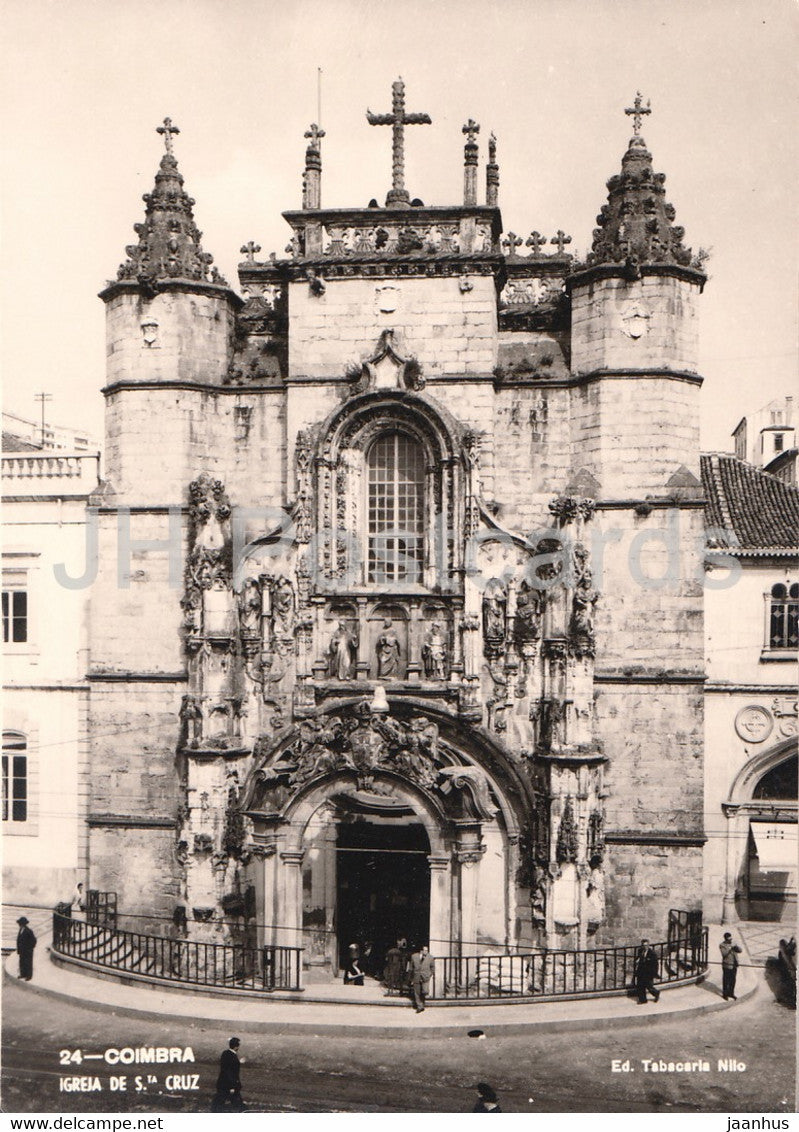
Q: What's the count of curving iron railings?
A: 2